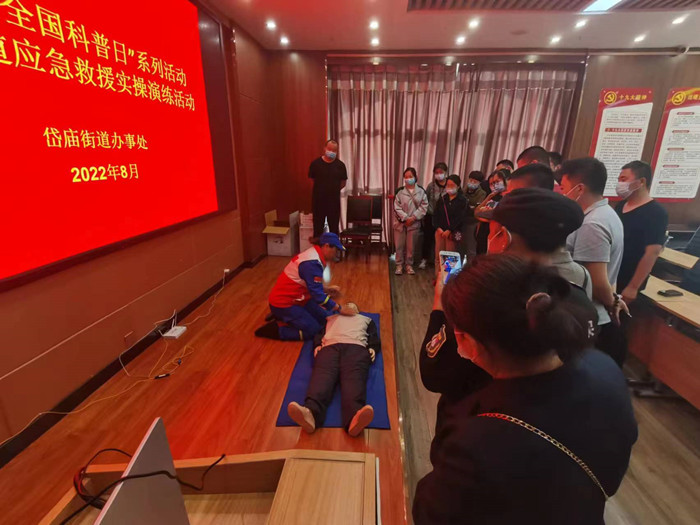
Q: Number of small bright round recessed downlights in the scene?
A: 10